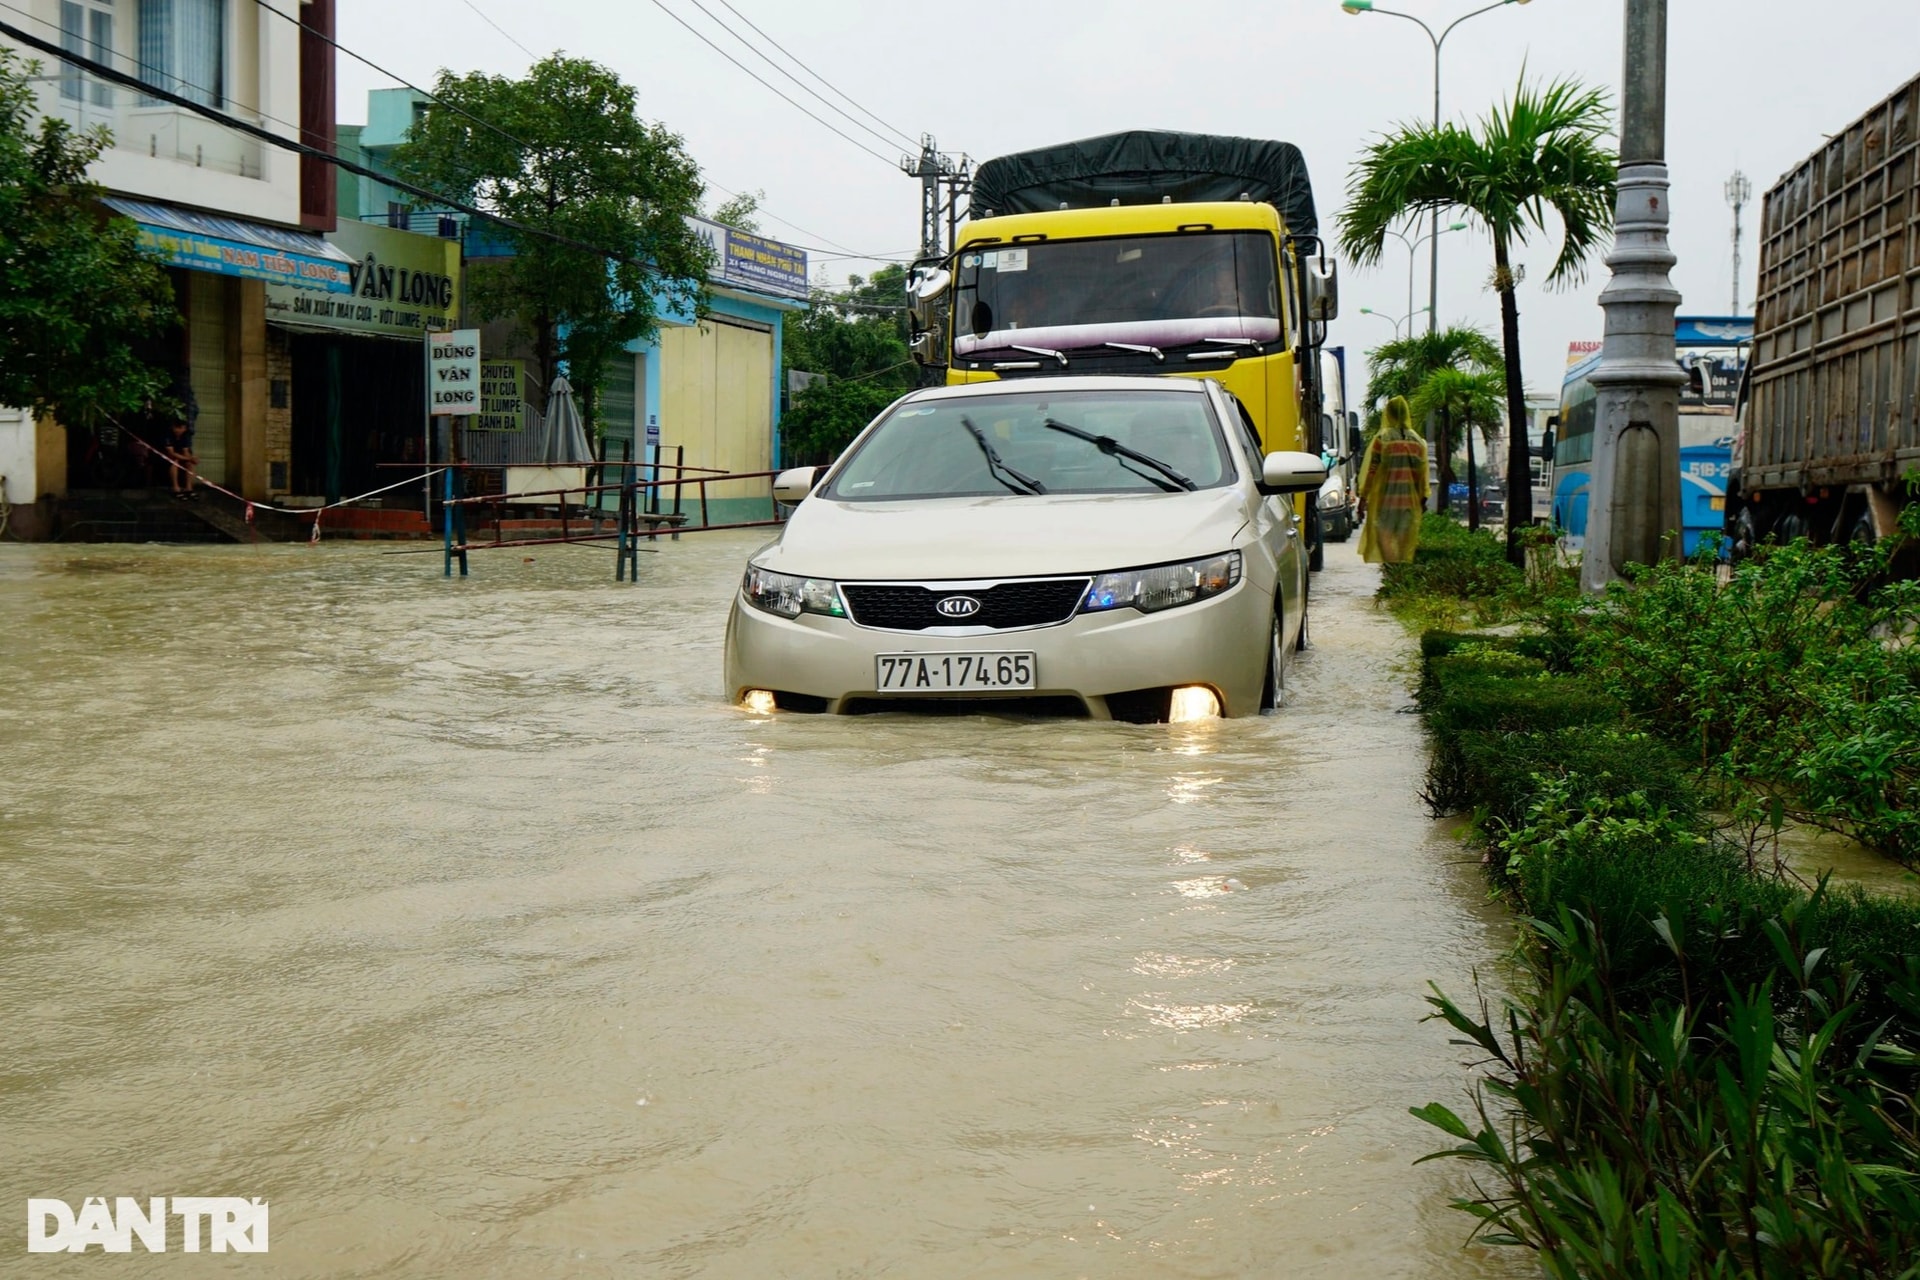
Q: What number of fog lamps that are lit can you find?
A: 2